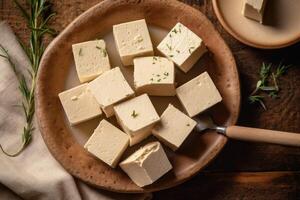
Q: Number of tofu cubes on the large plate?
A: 11